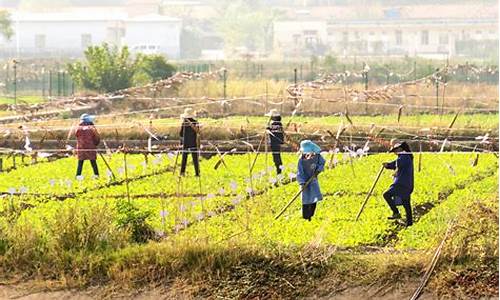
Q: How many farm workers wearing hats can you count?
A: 5